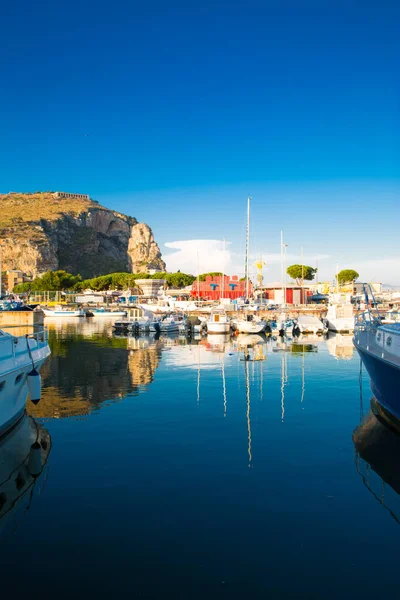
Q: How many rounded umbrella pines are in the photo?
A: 2